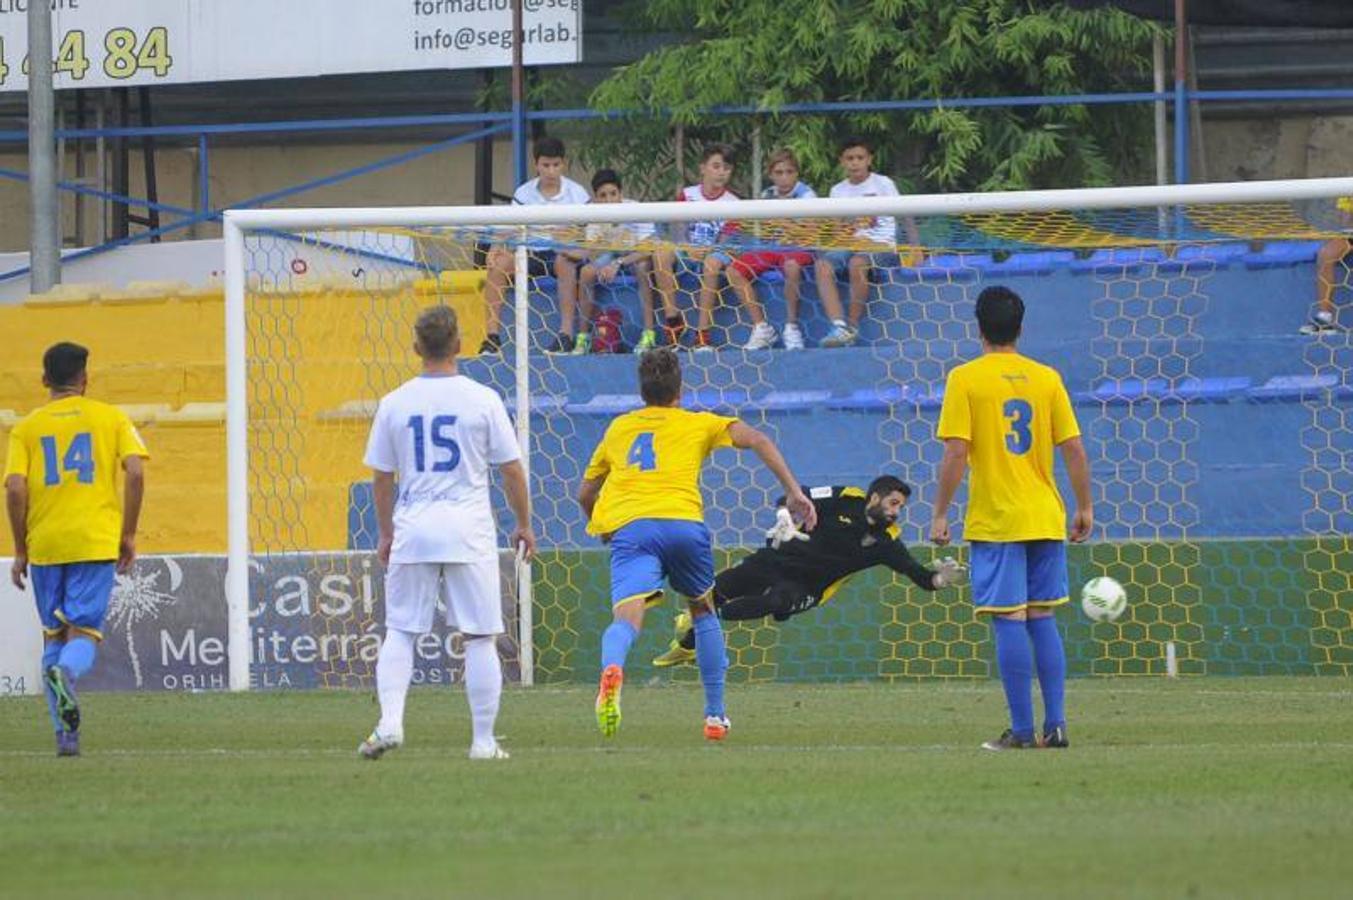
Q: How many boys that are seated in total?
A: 5